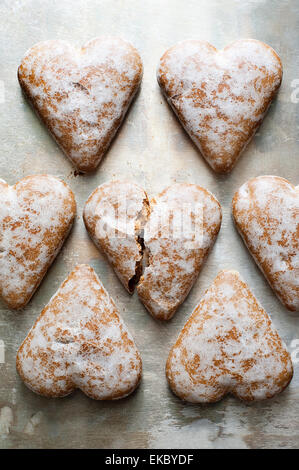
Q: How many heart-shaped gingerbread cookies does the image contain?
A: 7